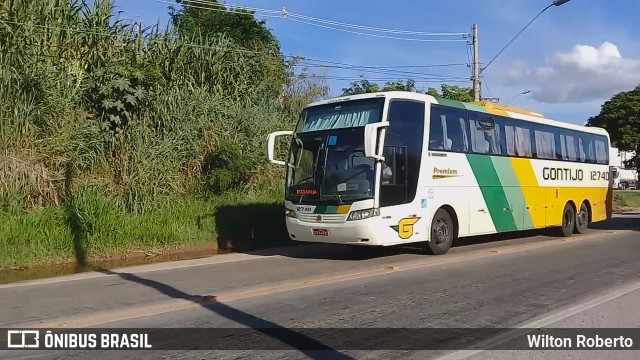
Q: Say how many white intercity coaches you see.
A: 1